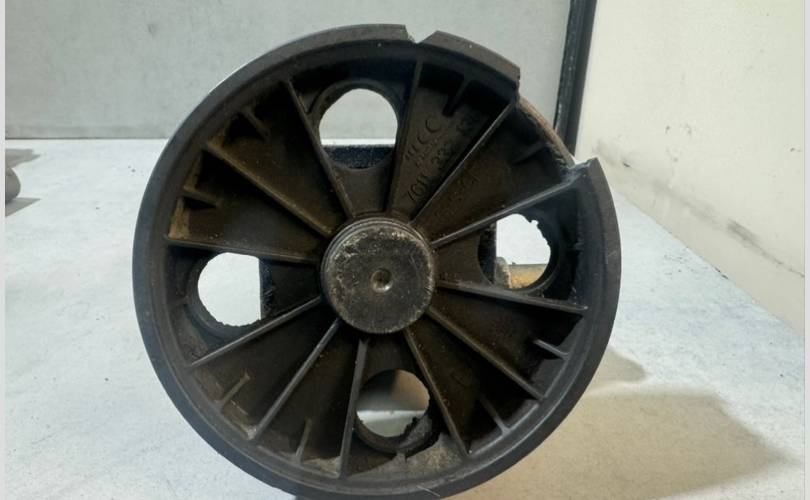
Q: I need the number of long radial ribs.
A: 12